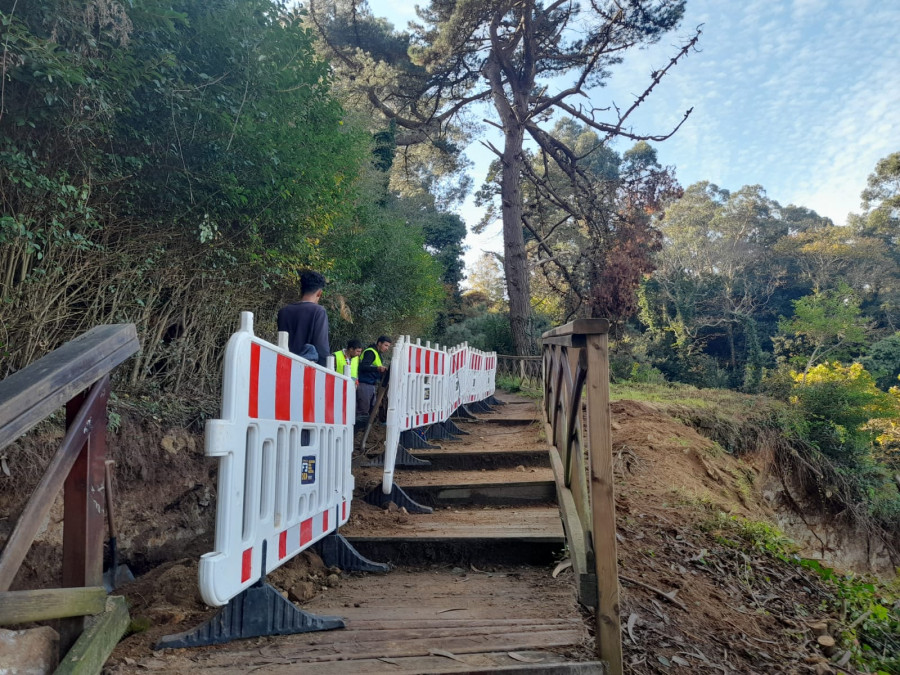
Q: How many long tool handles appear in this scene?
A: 2